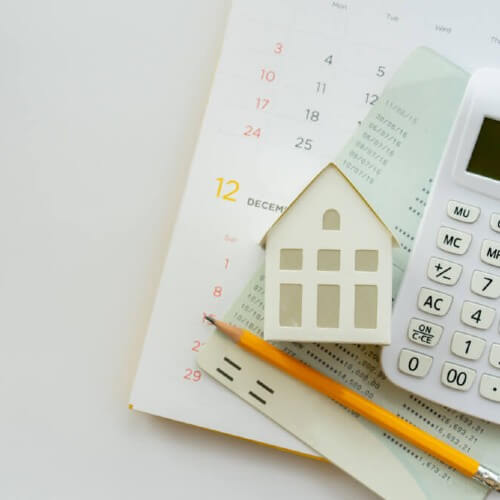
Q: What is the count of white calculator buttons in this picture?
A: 14